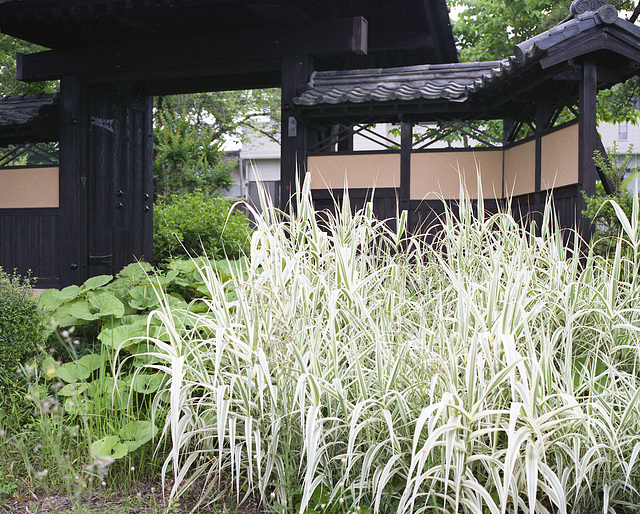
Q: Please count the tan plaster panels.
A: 5